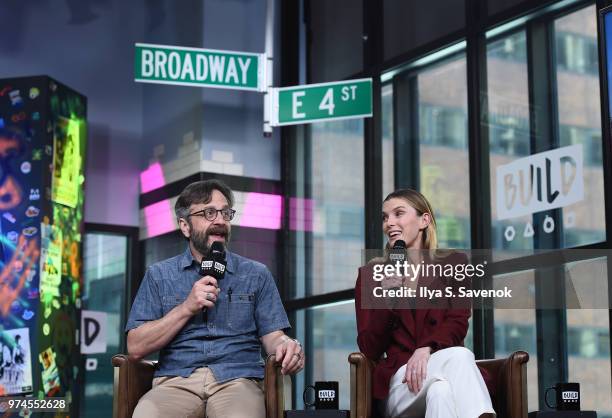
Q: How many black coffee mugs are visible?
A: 2